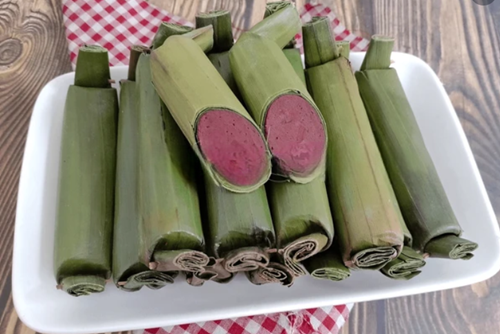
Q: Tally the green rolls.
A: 13